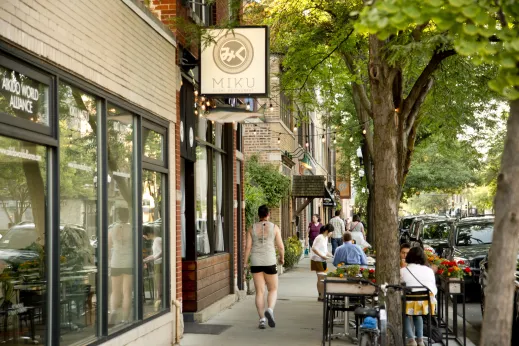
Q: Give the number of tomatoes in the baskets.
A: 0